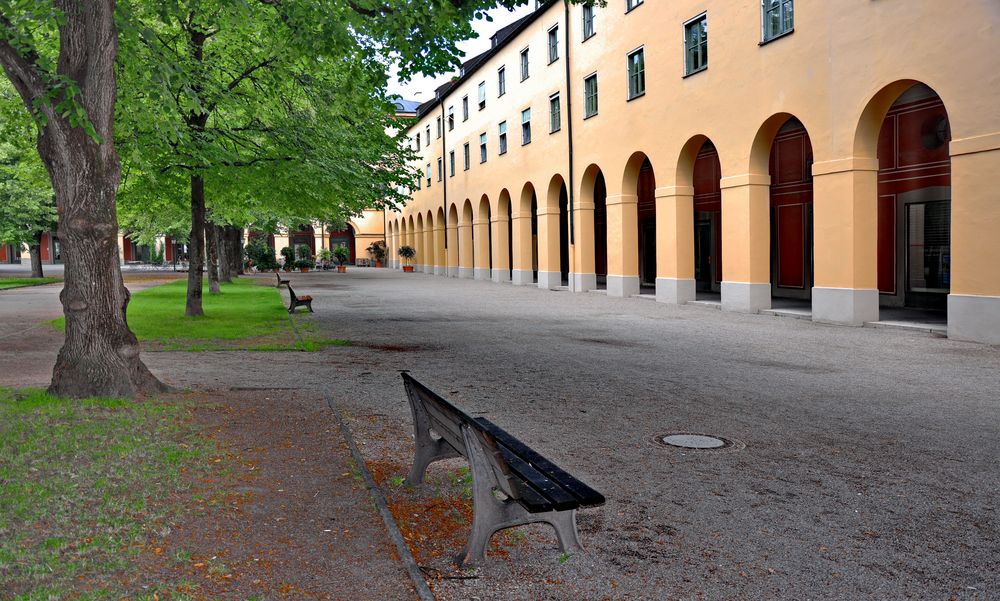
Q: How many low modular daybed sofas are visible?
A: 0